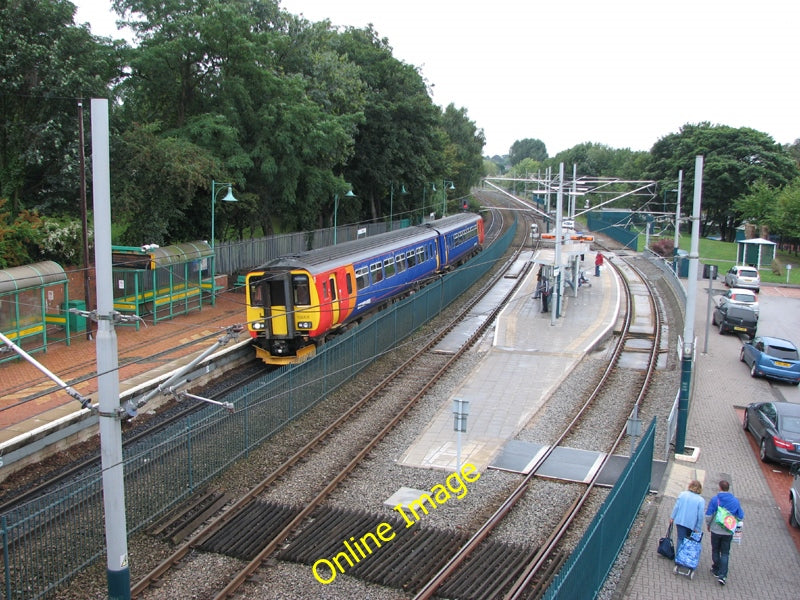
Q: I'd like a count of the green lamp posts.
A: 5